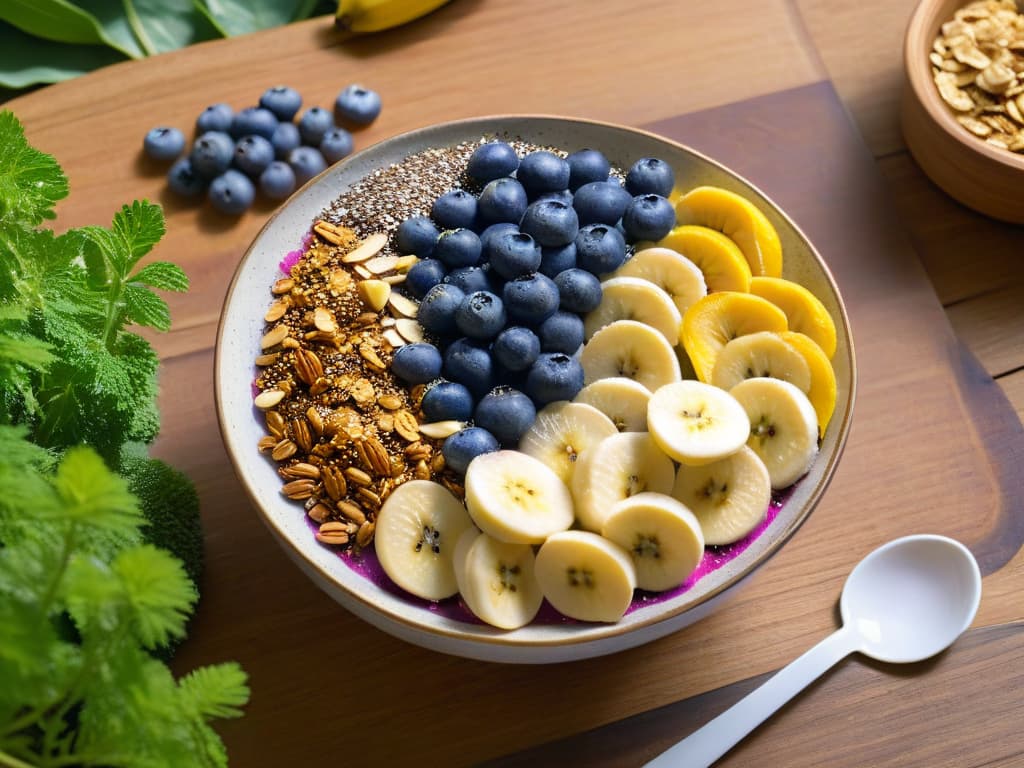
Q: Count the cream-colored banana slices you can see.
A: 15